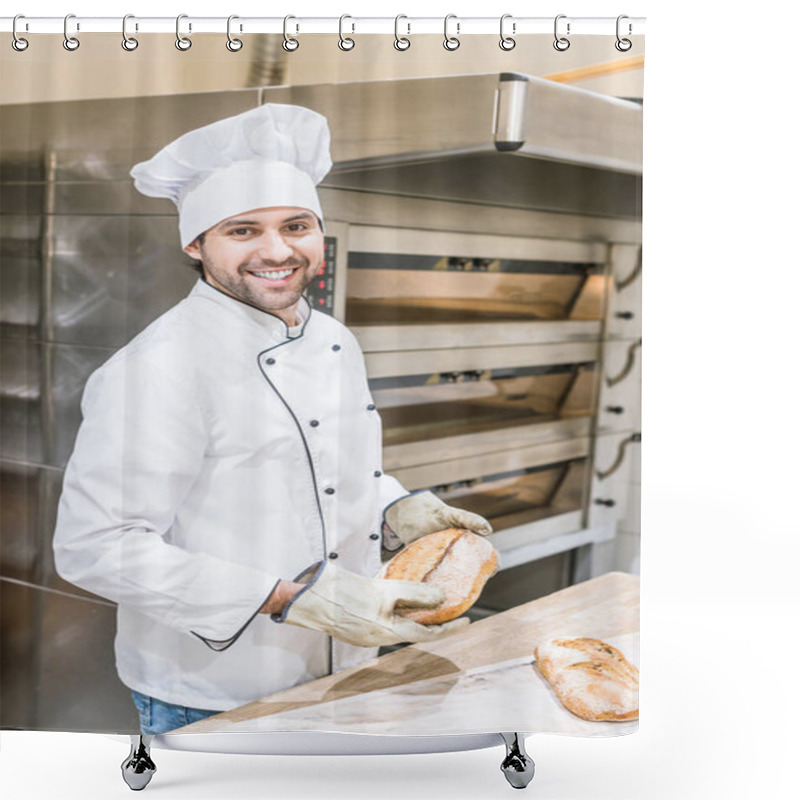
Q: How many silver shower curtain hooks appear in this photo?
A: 12